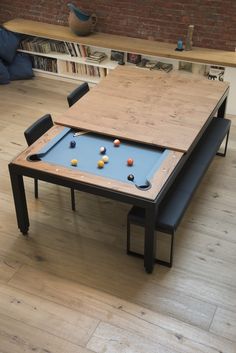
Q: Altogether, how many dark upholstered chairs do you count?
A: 2